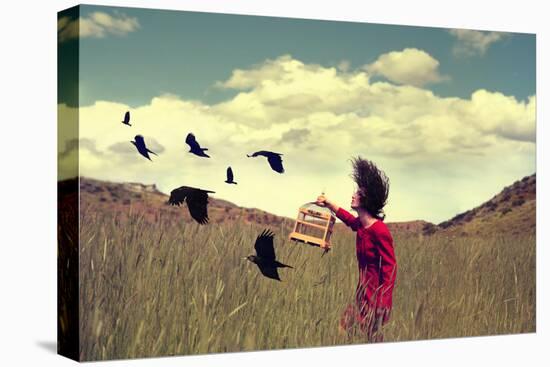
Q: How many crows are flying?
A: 7